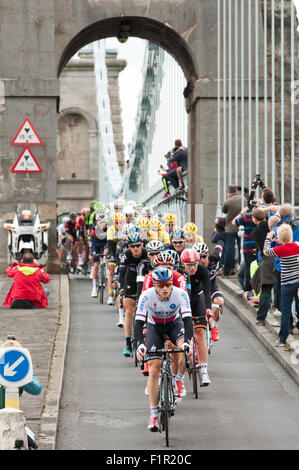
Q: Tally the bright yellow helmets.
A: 5